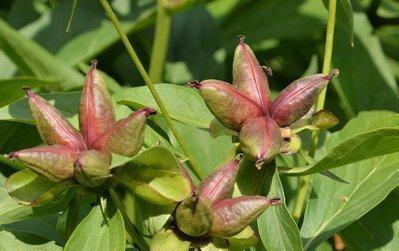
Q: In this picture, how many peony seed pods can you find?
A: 12